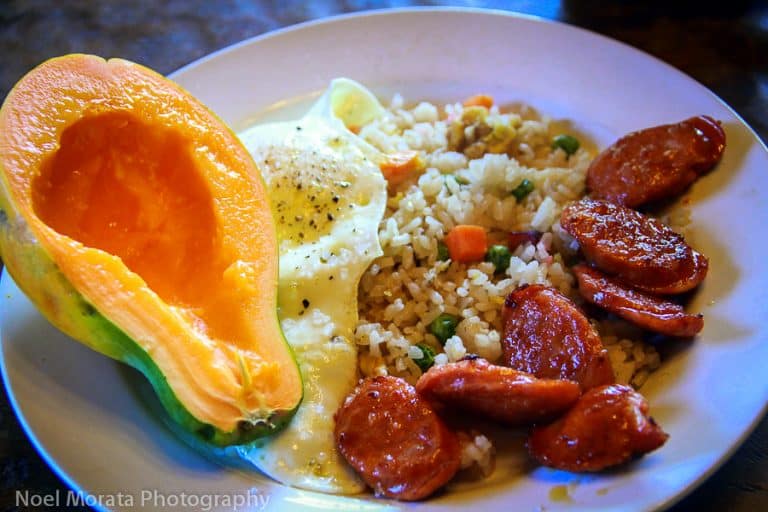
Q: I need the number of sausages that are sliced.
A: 7